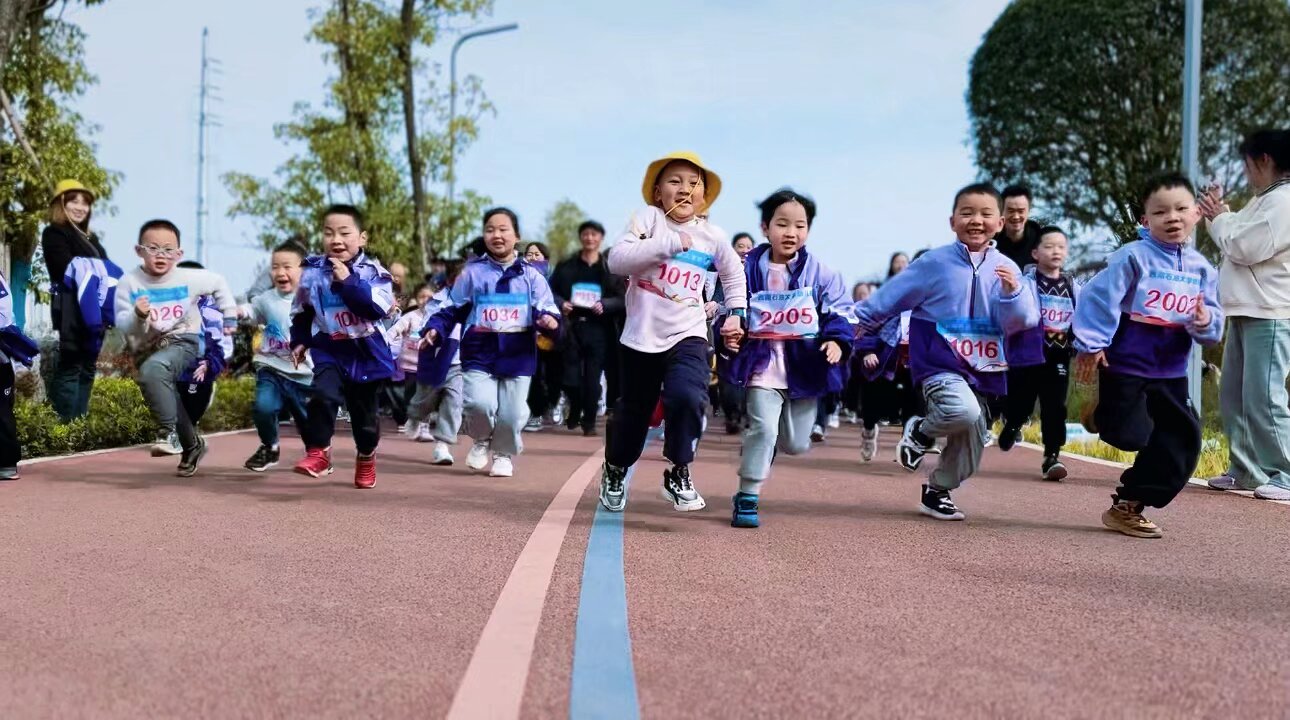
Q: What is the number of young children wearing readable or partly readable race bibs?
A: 9